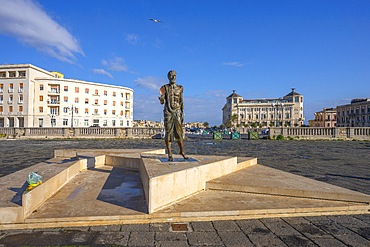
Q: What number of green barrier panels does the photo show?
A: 3